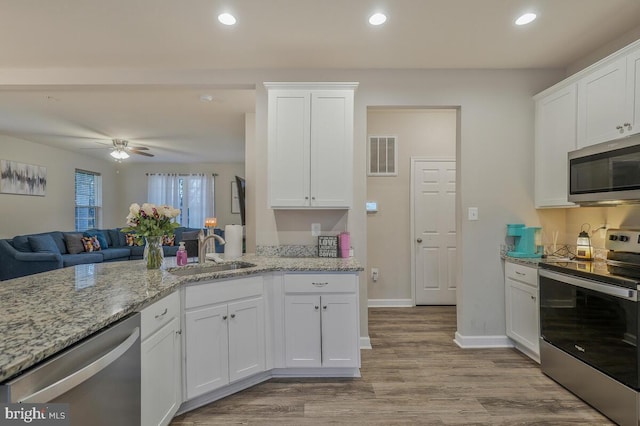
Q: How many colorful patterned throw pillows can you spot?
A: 3